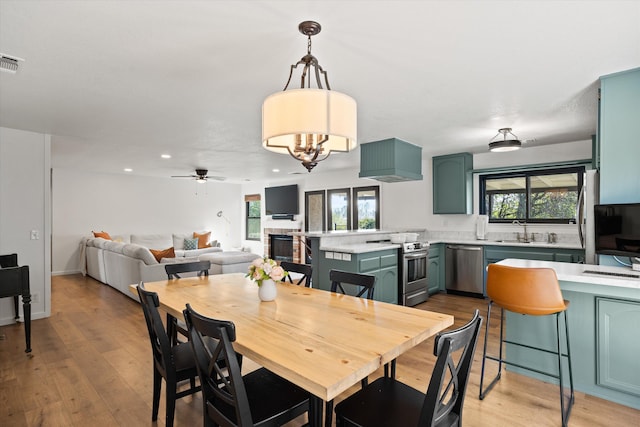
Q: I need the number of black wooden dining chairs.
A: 6